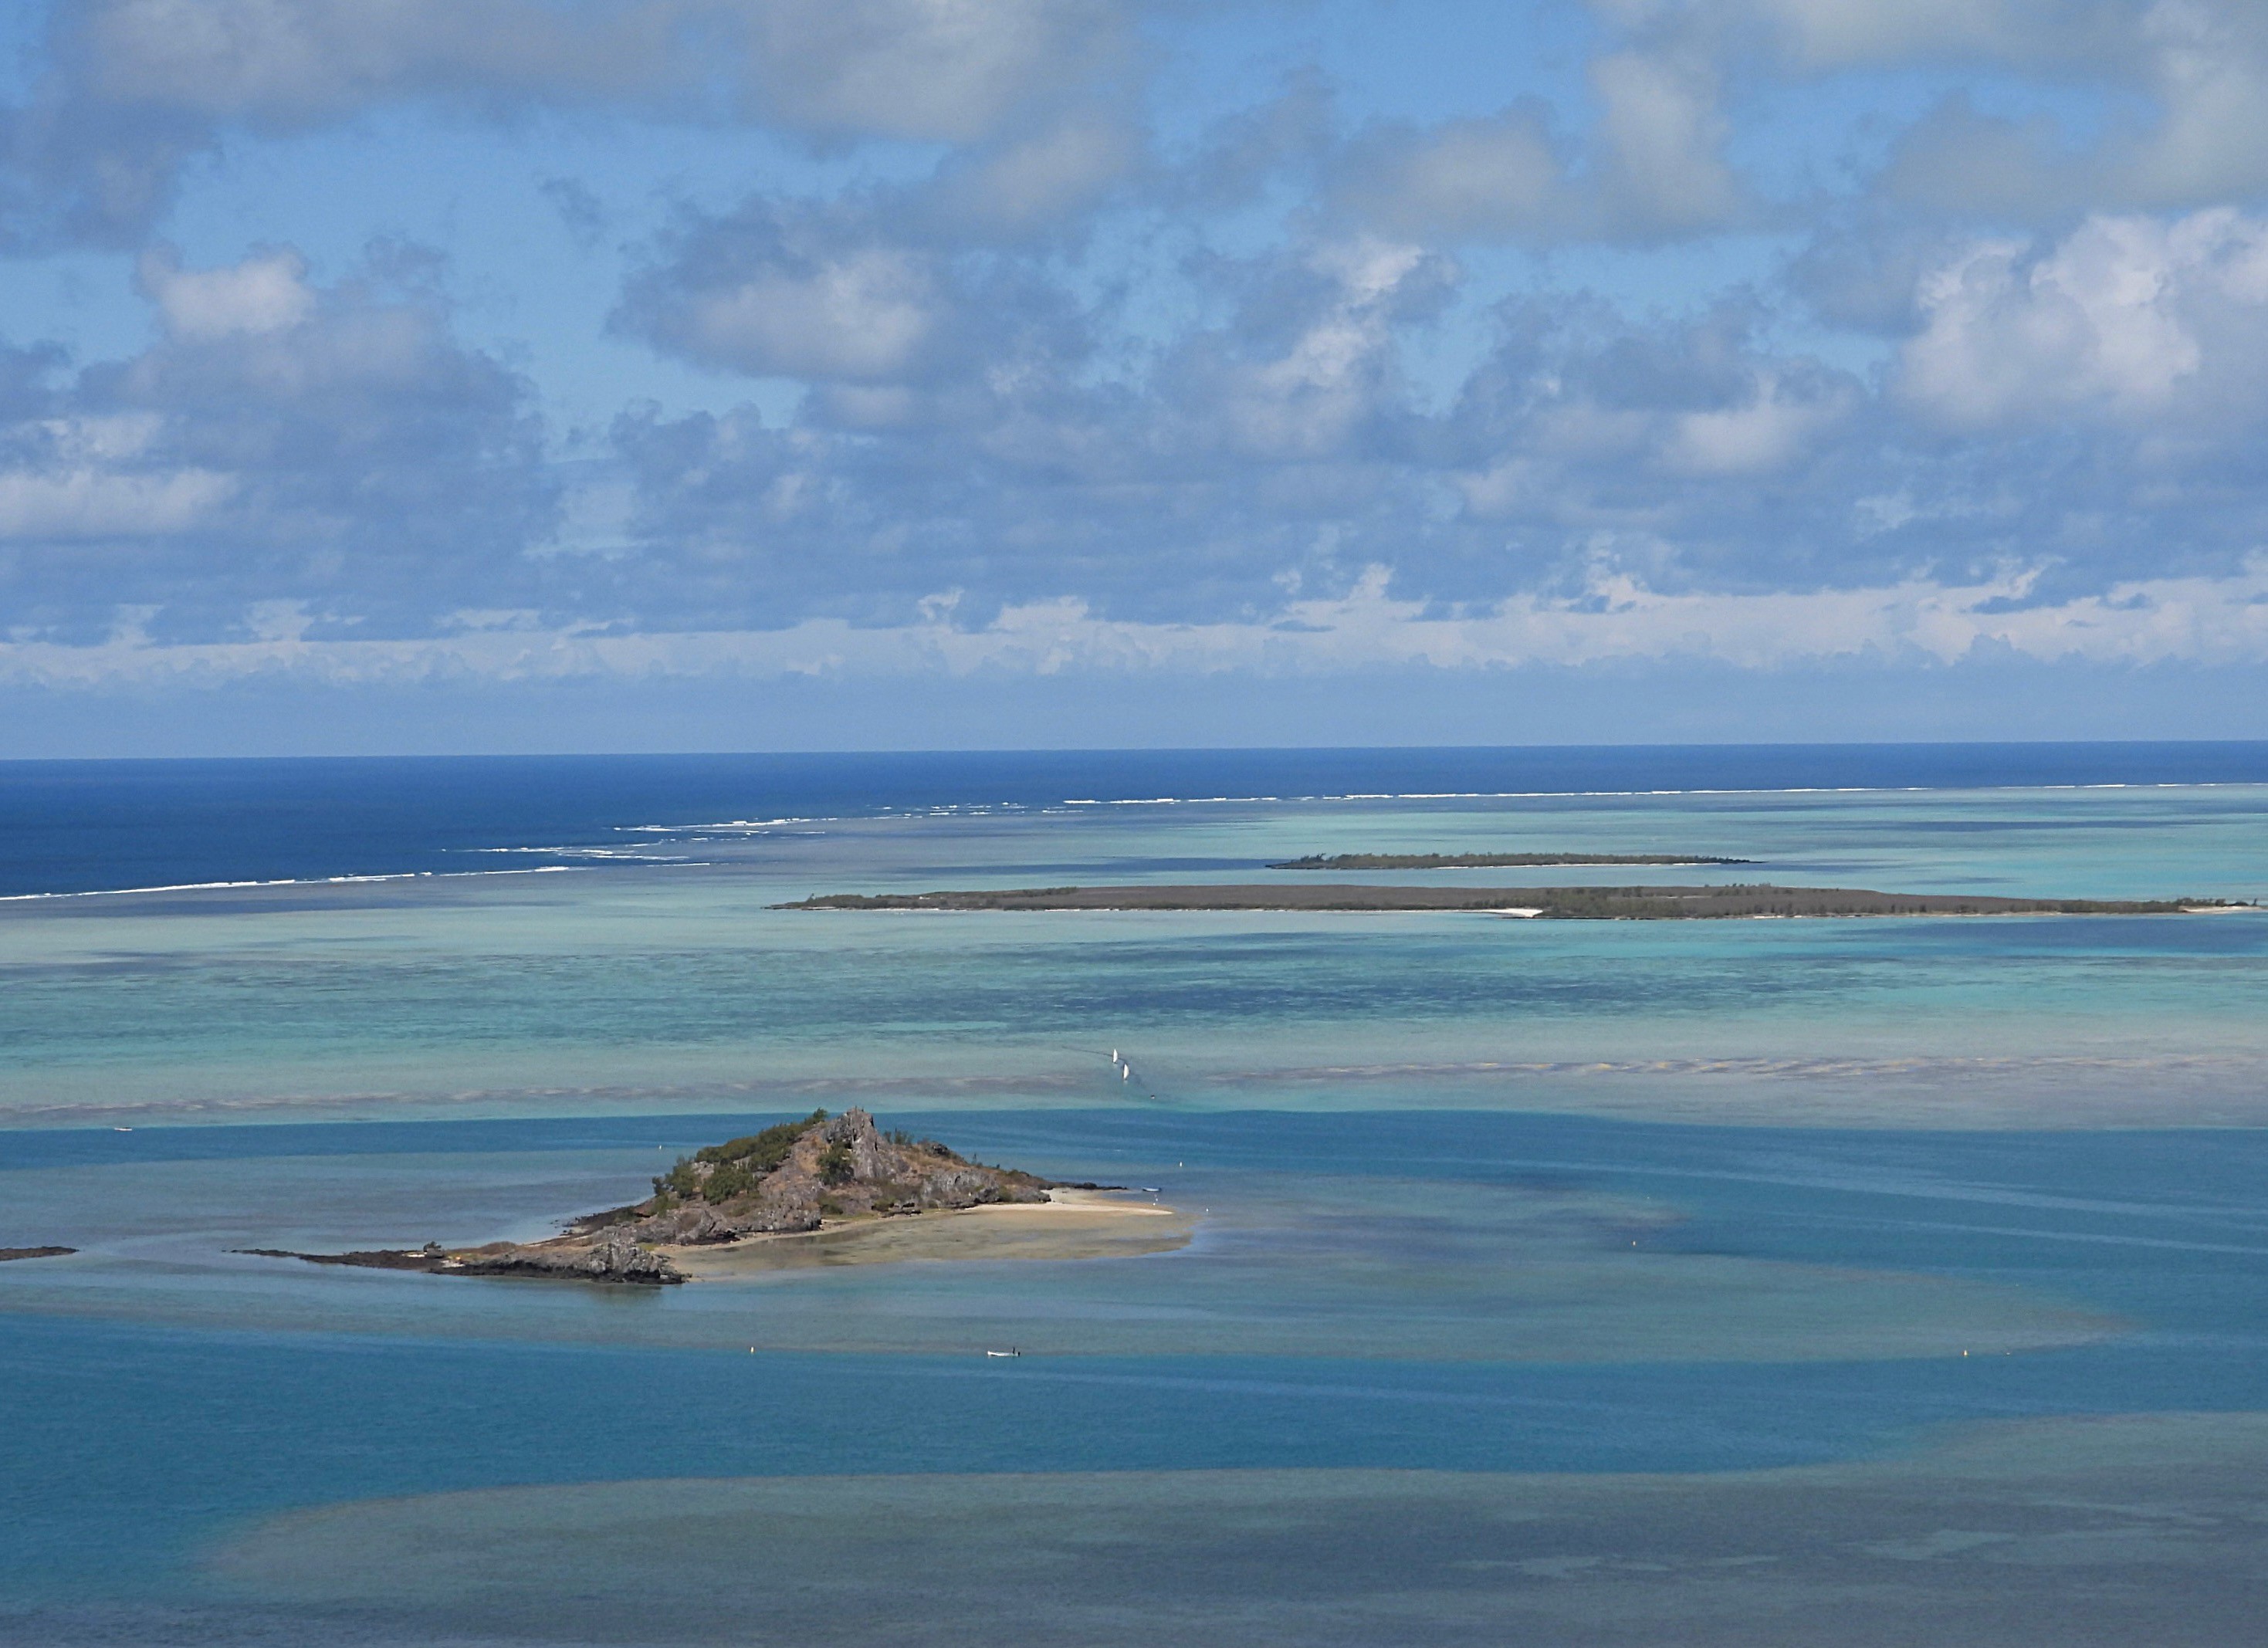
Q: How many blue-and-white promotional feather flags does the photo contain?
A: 0